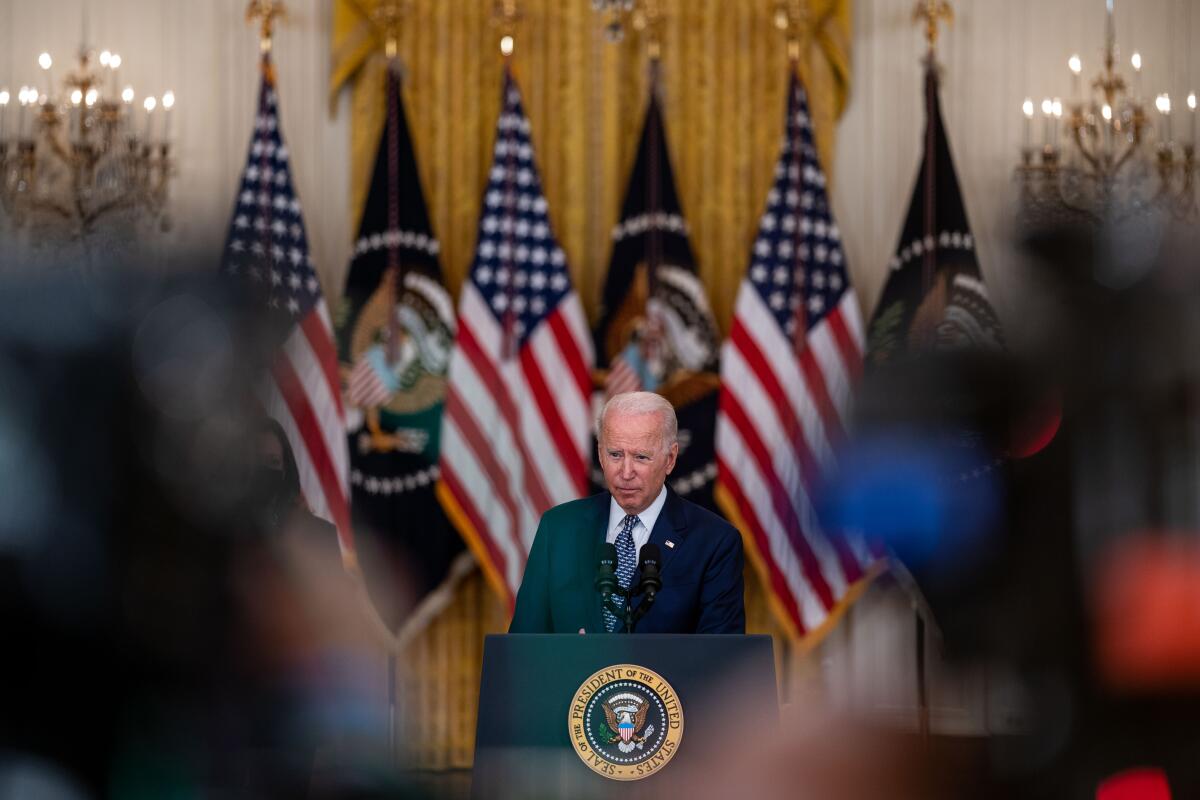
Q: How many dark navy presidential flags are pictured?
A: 3